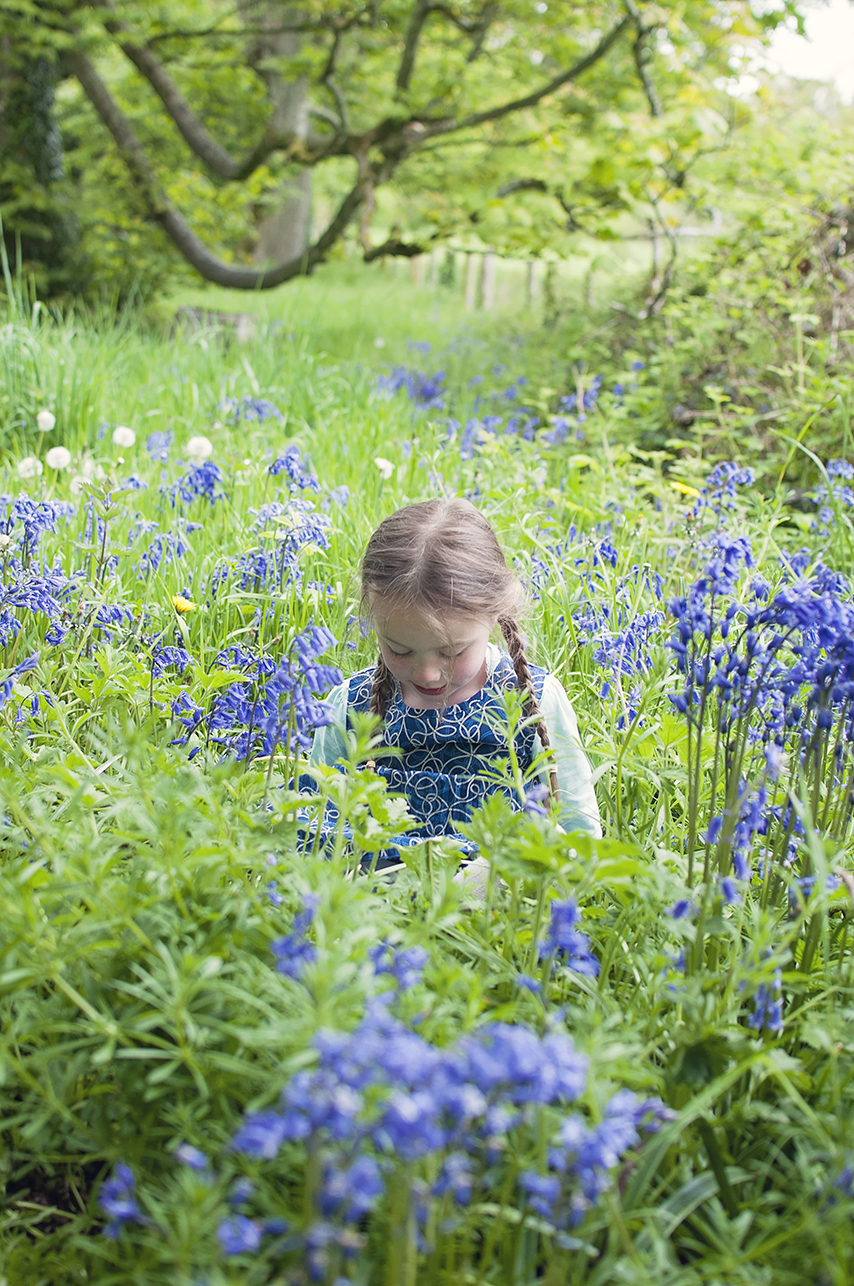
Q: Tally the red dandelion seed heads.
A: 0